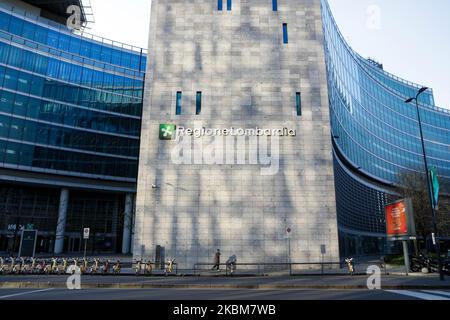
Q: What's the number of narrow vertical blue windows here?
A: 7